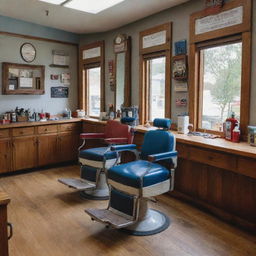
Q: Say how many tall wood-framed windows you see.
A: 3